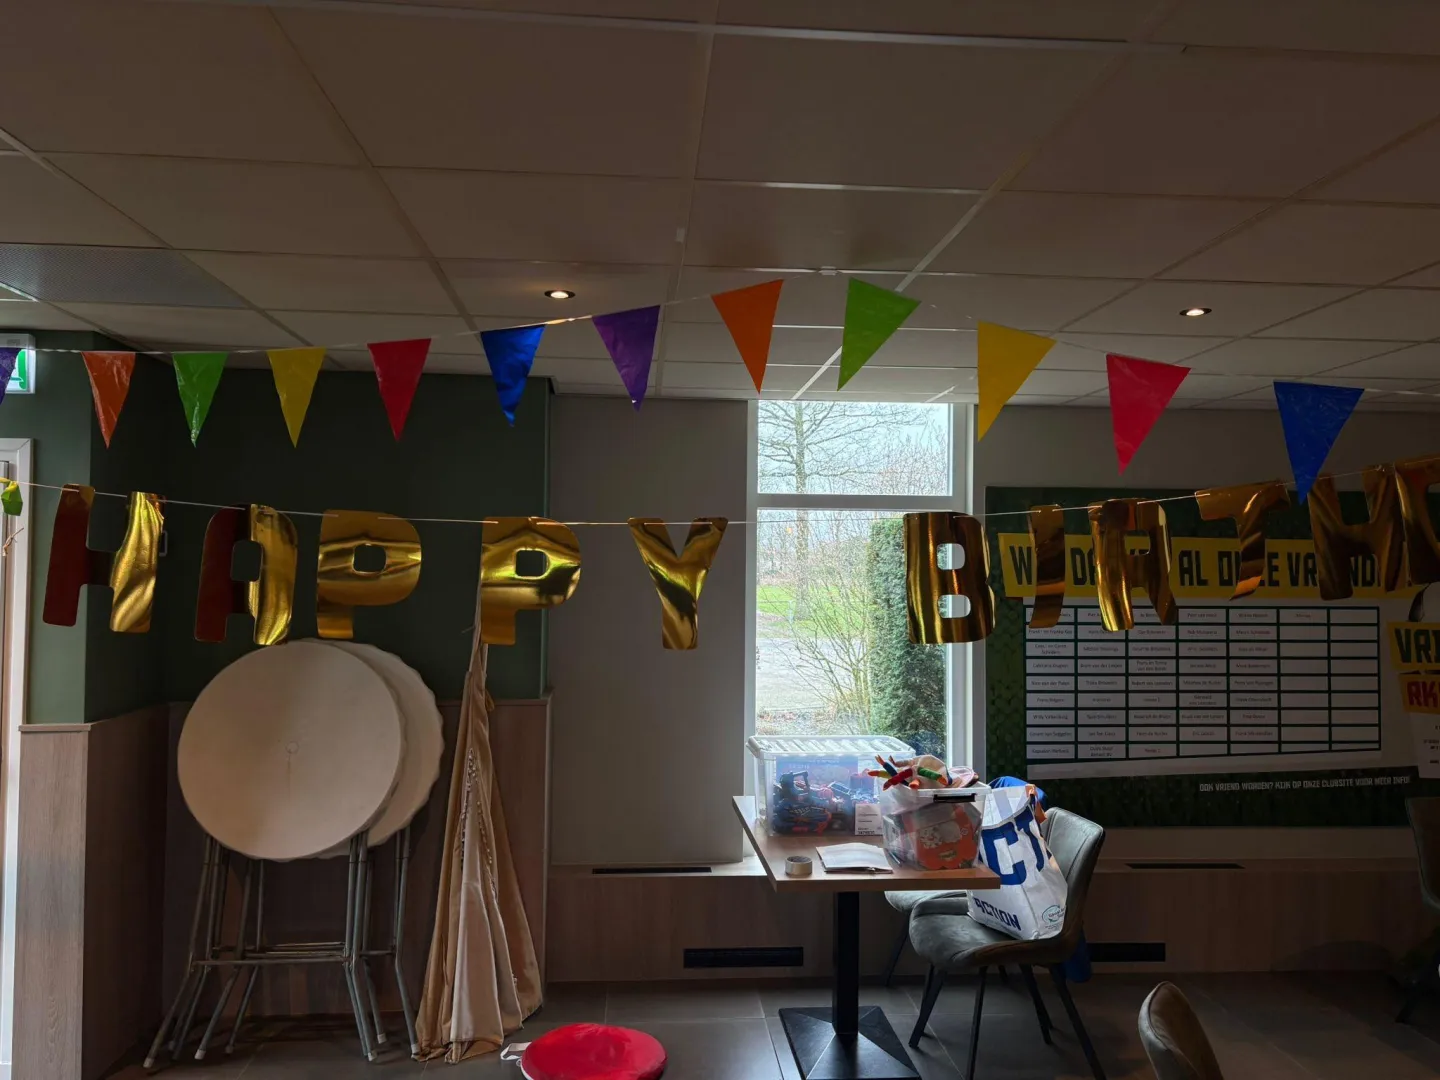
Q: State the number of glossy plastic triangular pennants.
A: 12